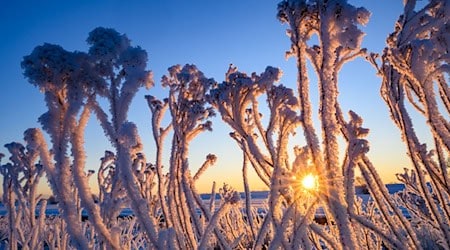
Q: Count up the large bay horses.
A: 0